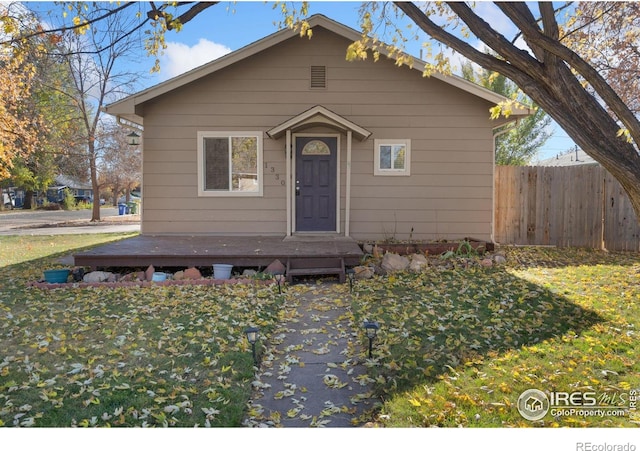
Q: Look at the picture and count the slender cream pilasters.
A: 2